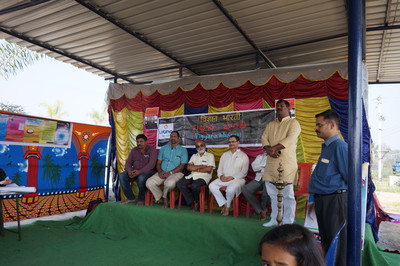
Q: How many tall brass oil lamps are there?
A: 1